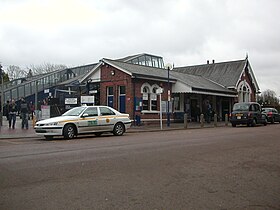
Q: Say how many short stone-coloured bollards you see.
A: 4